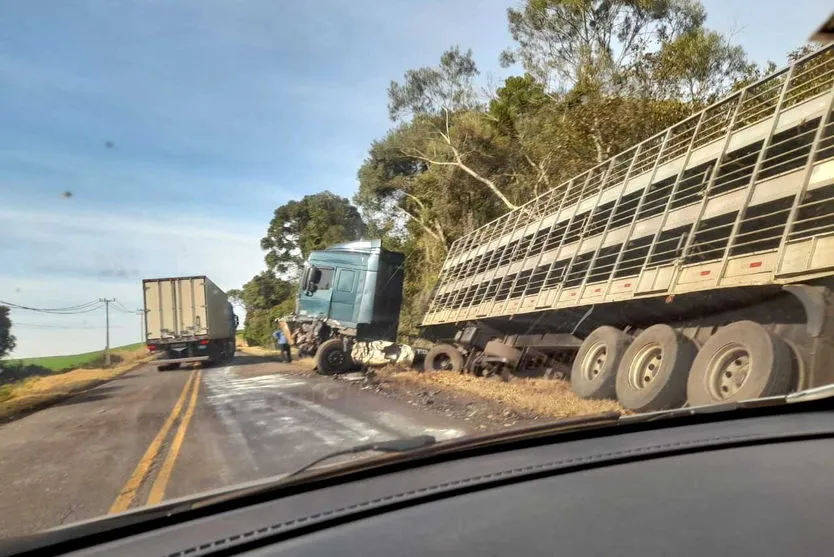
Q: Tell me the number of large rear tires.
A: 3